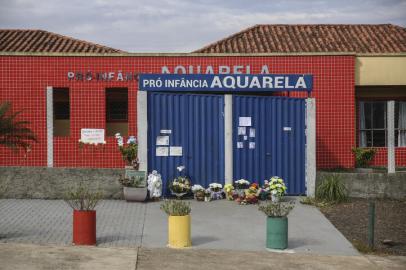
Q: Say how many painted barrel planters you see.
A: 3